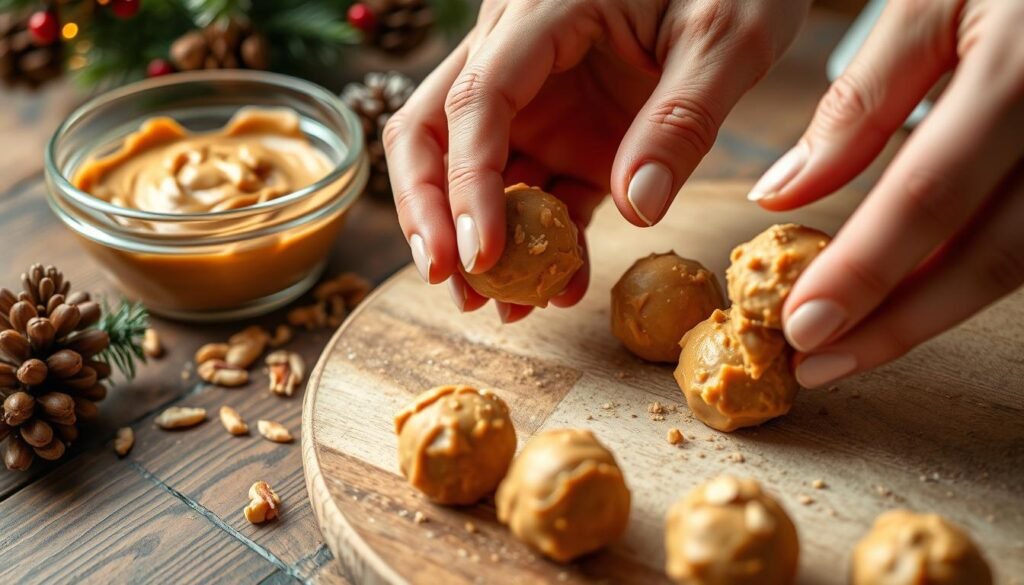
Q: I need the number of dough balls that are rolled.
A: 8